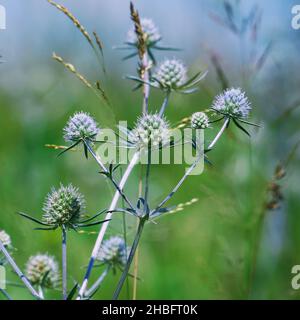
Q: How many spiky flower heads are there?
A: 10